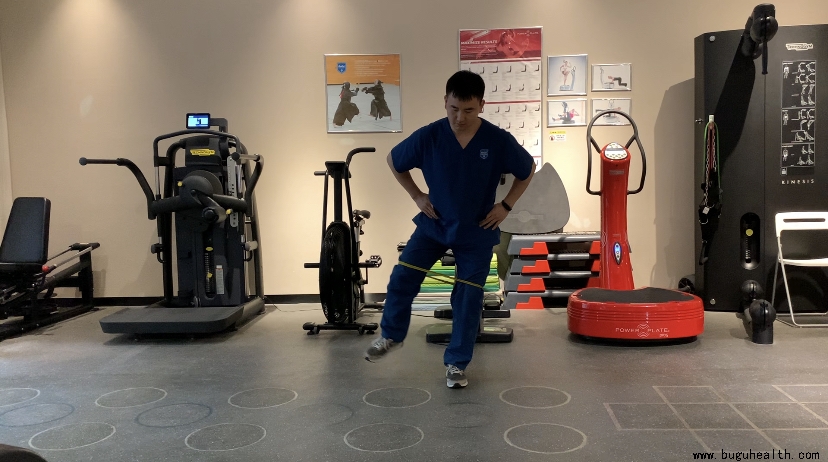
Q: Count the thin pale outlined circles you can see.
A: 9